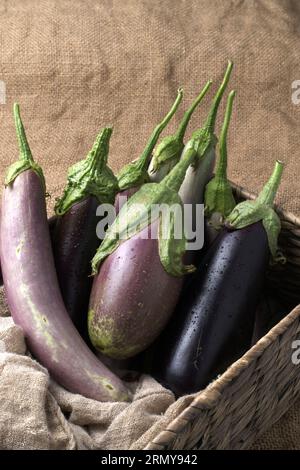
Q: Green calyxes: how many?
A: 8